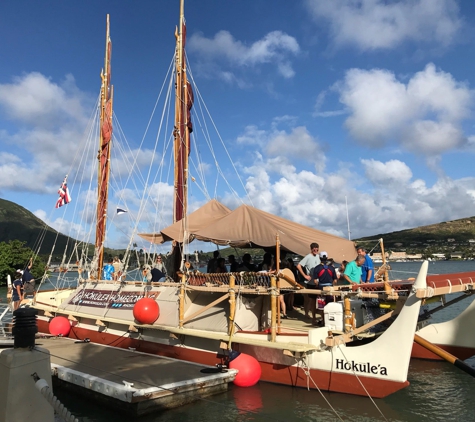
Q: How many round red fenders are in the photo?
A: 3